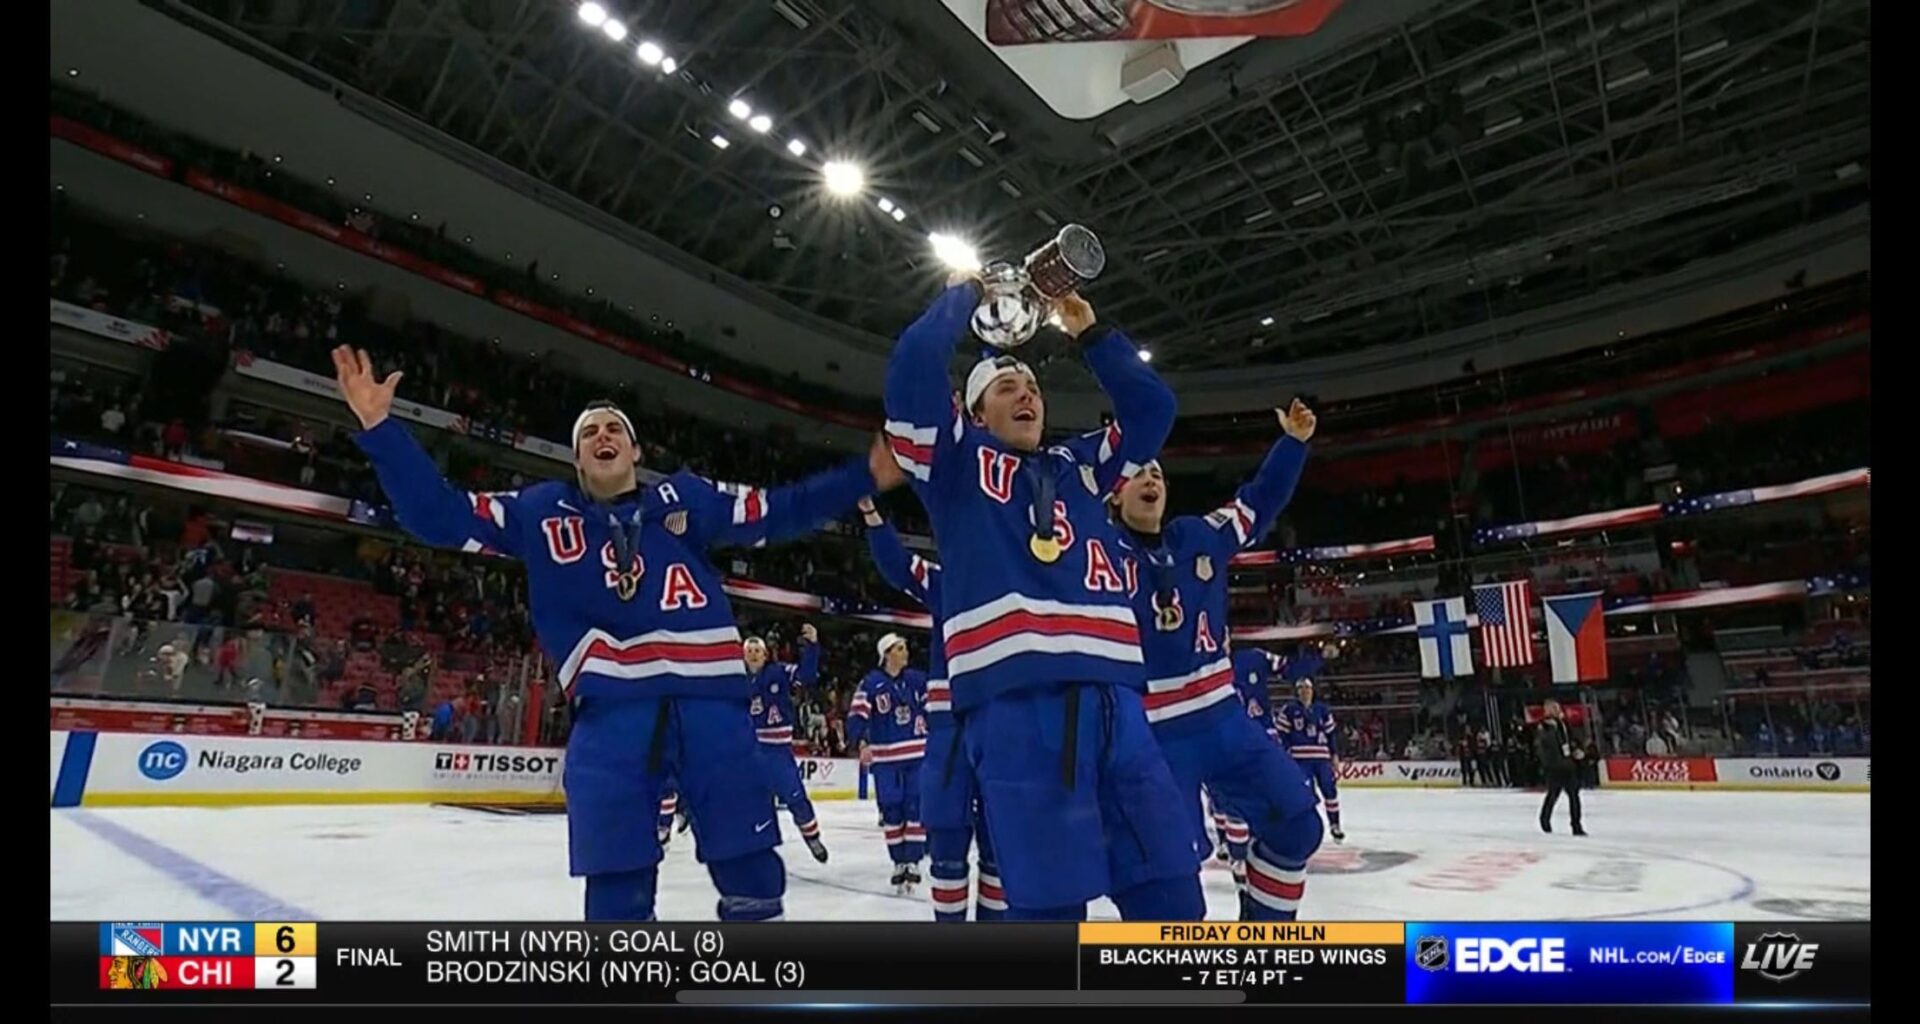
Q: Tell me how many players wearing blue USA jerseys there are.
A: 8